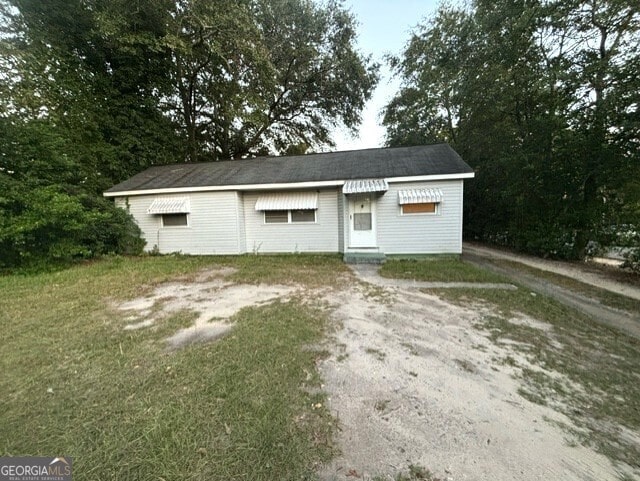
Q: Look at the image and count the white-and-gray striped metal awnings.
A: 4